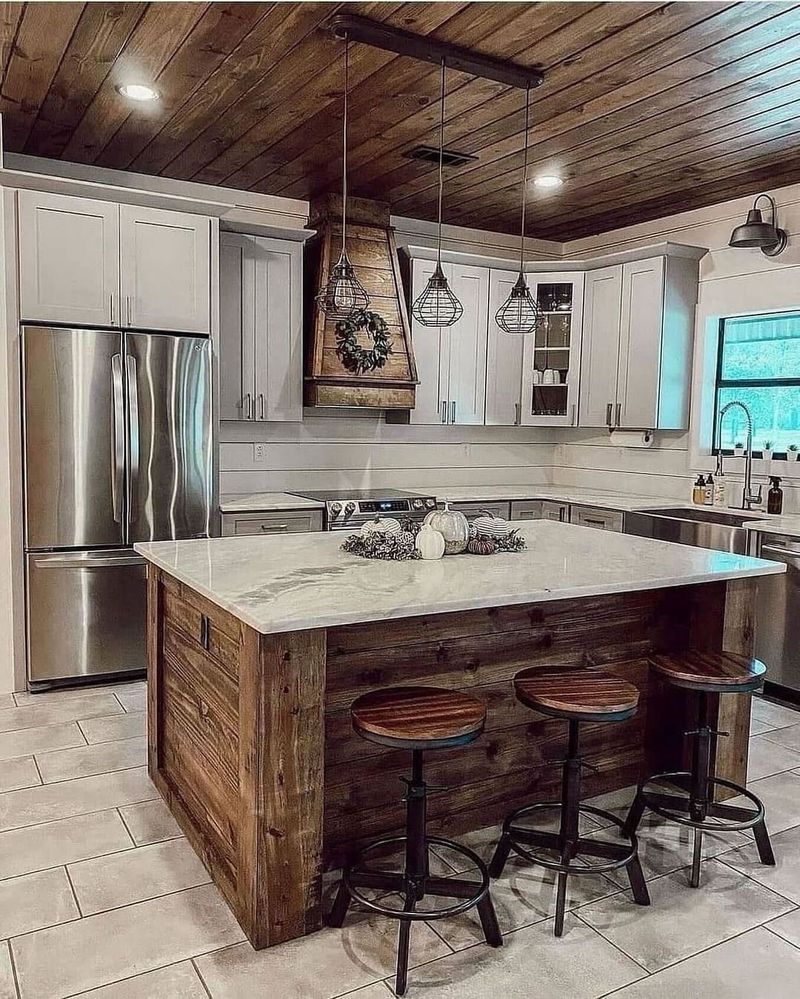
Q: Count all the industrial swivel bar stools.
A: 3